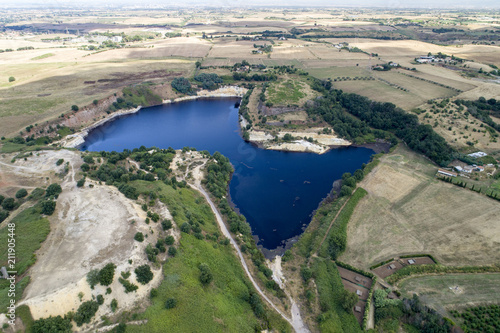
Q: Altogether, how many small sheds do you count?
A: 5